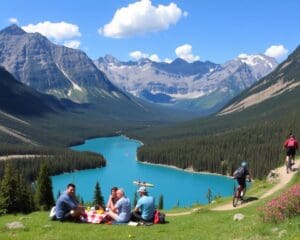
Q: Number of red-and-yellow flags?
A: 0